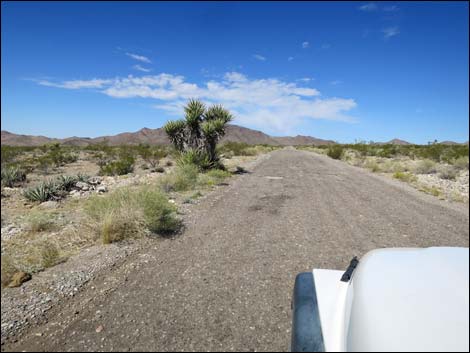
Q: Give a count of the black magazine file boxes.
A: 0